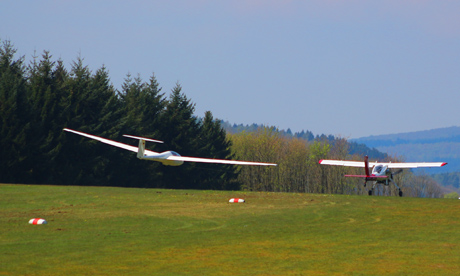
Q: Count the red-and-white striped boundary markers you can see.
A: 2